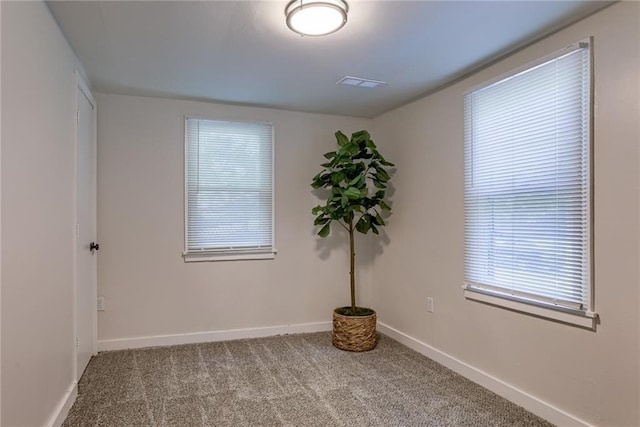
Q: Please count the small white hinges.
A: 3